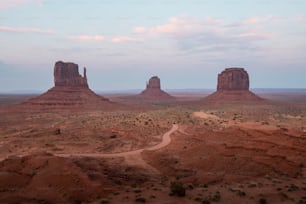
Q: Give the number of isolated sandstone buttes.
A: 3